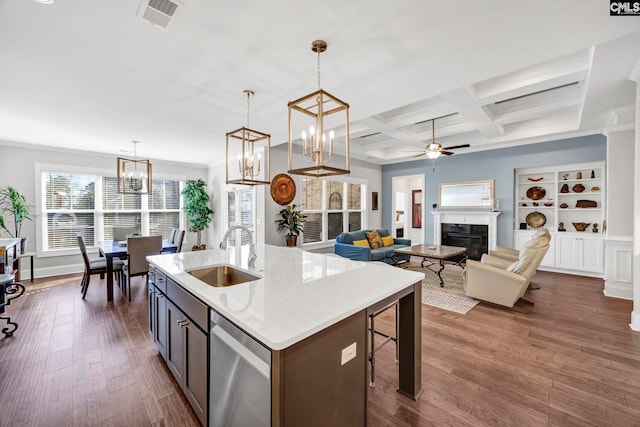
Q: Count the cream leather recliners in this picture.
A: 2